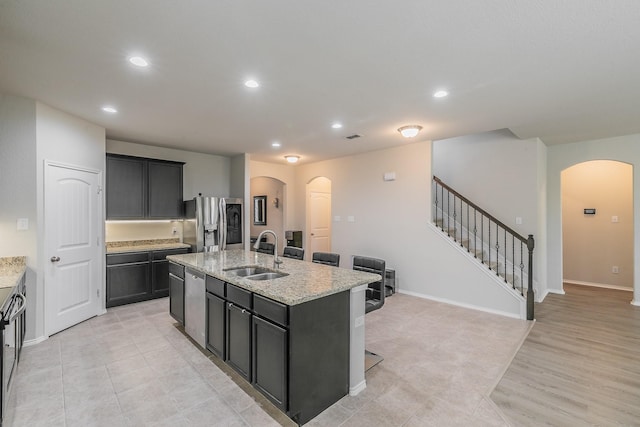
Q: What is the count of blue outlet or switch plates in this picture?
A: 0